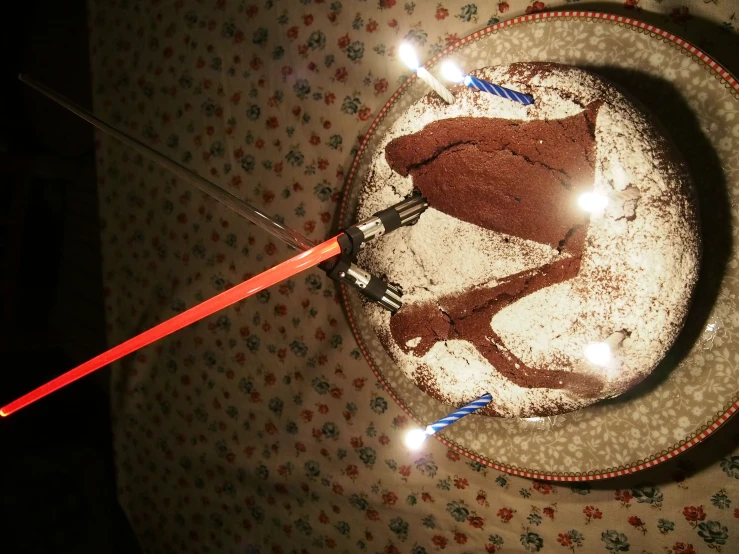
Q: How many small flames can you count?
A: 5